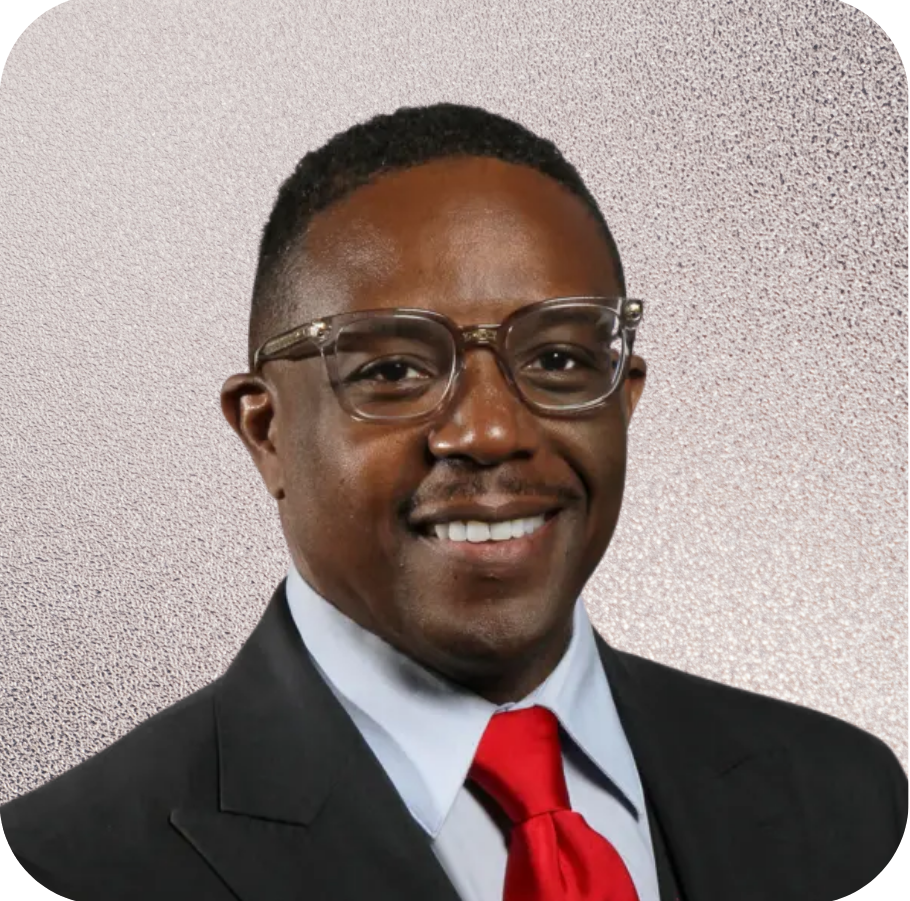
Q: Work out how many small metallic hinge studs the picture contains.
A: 2